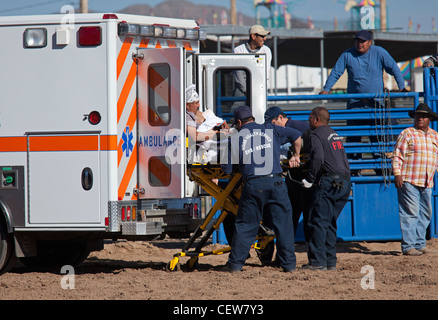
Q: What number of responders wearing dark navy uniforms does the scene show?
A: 3